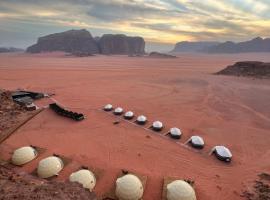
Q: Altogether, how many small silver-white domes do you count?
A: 8